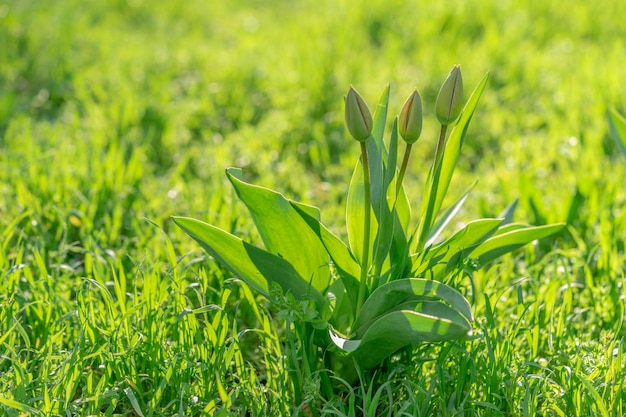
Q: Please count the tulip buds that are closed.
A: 3